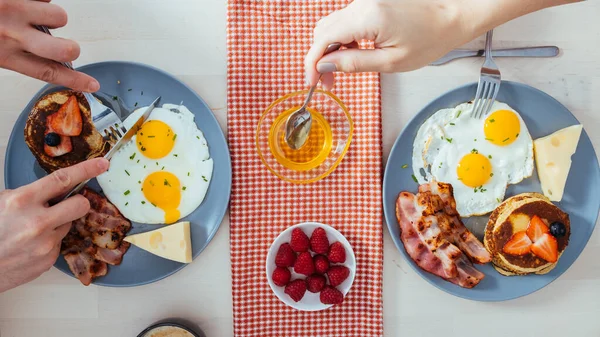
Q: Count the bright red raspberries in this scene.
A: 11